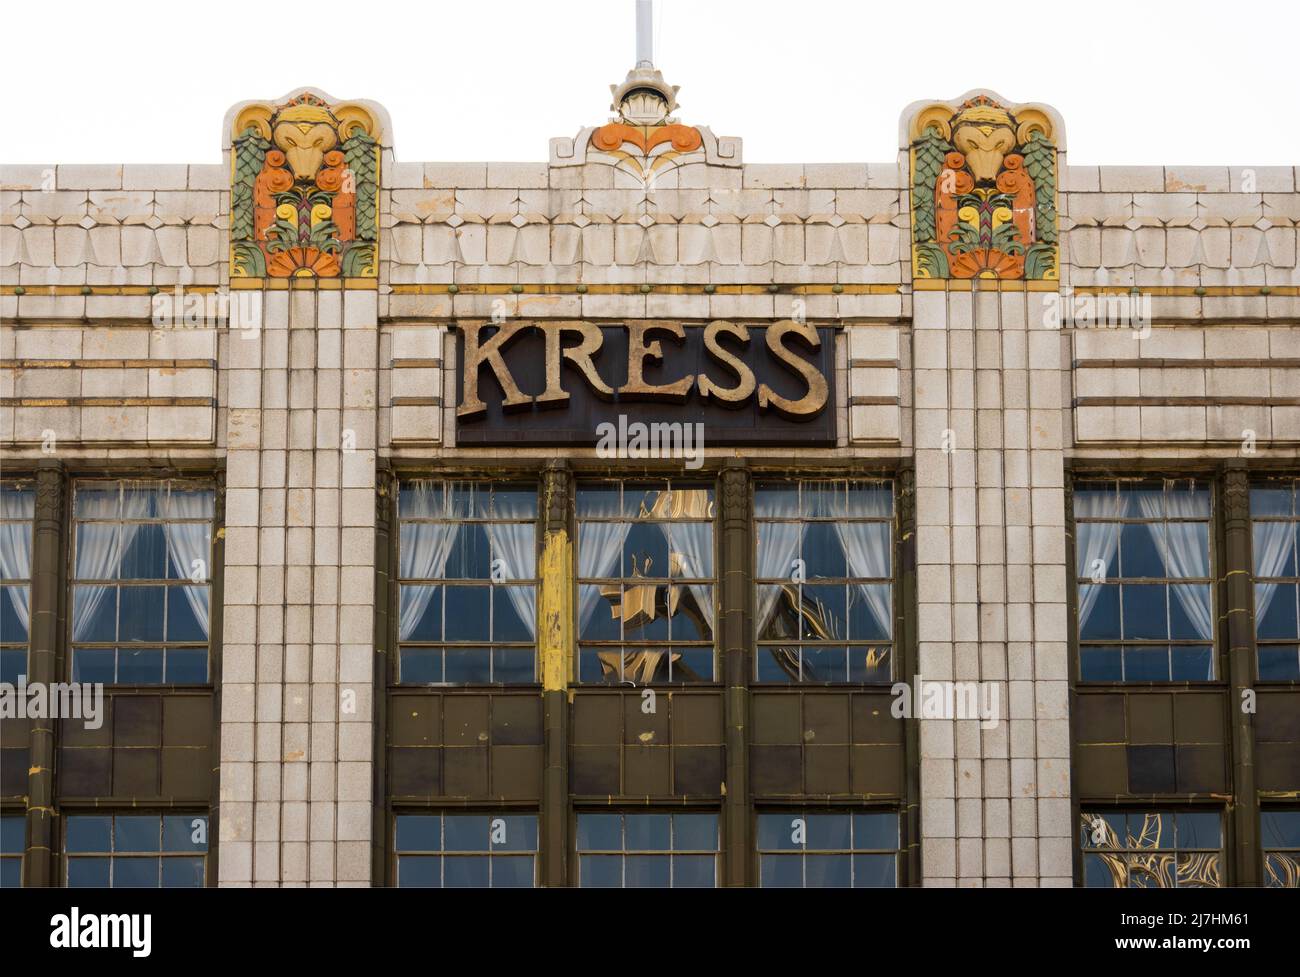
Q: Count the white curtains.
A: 12